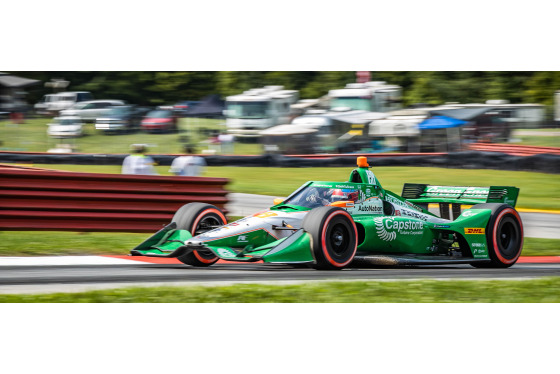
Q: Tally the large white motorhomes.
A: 2